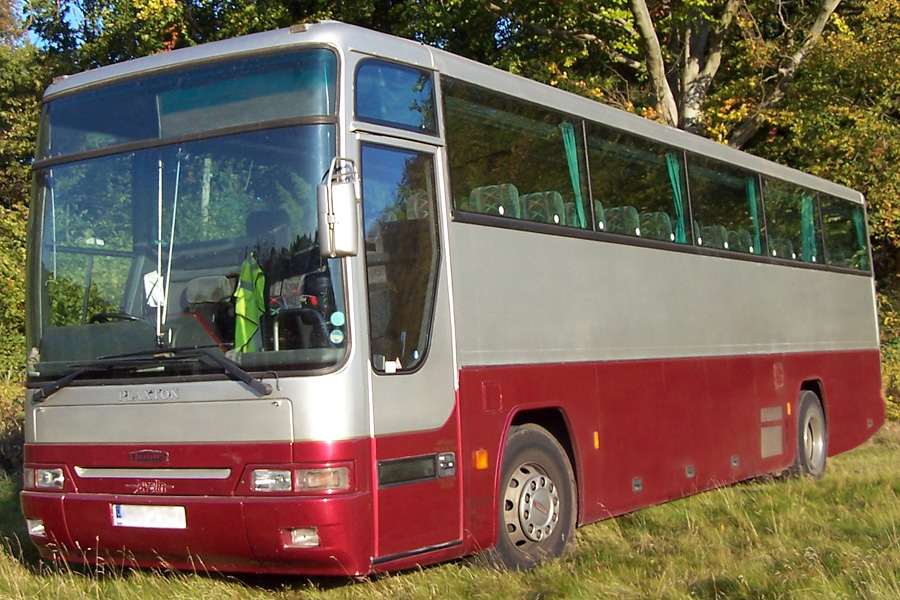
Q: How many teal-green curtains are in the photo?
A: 5